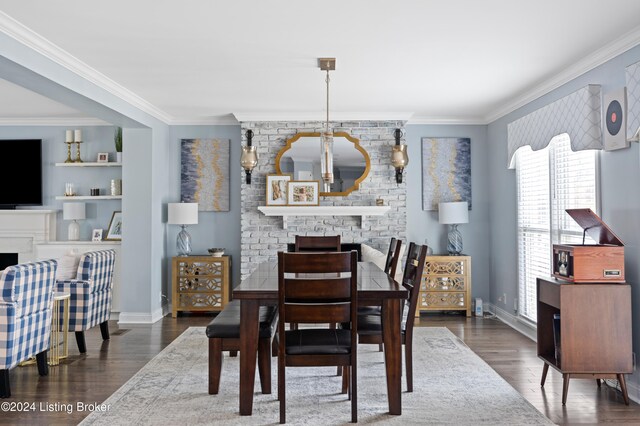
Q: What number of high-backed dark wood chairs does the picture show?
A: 4